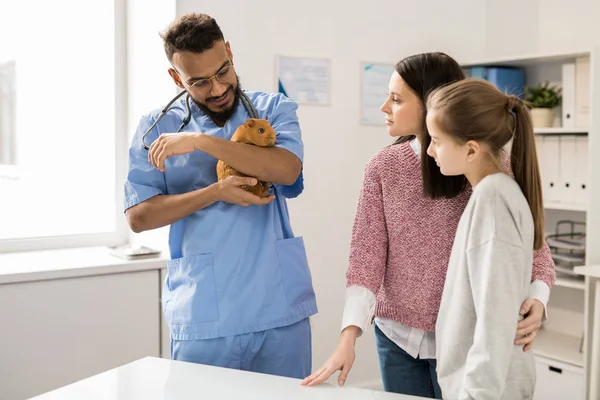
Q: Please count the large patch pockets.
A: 2